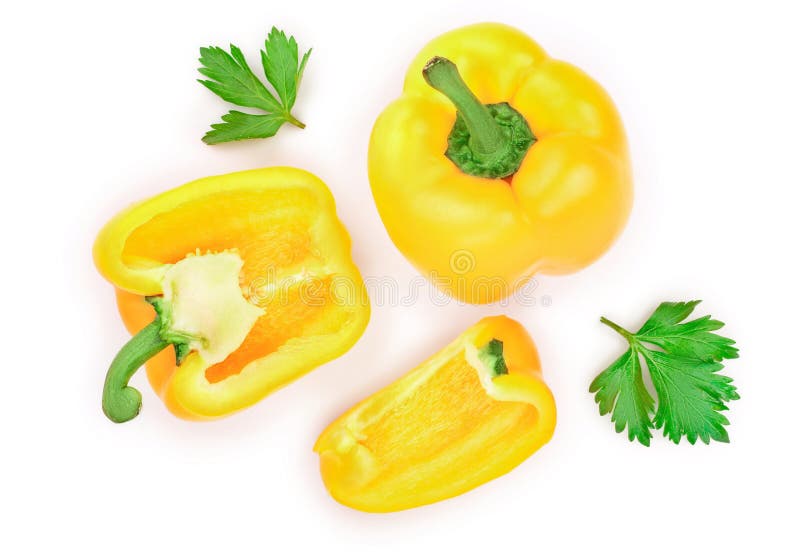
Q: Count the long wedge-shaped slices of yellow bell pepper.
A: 1